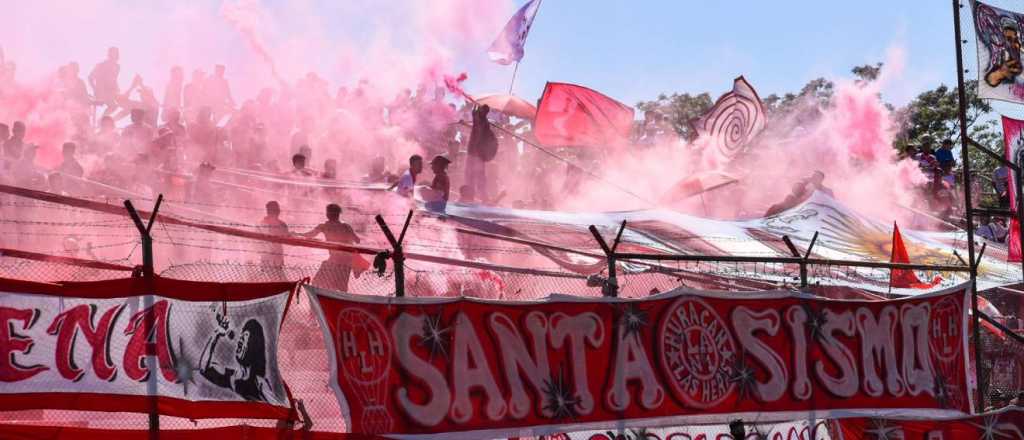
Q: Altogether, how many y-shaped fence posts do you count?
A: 5